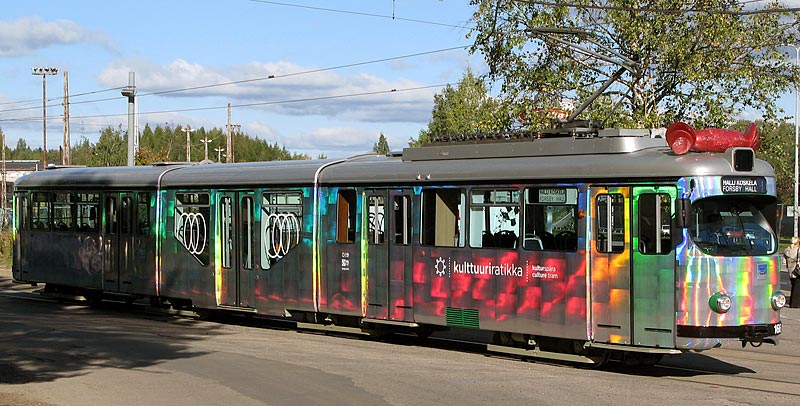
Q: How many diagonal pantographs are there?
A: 1